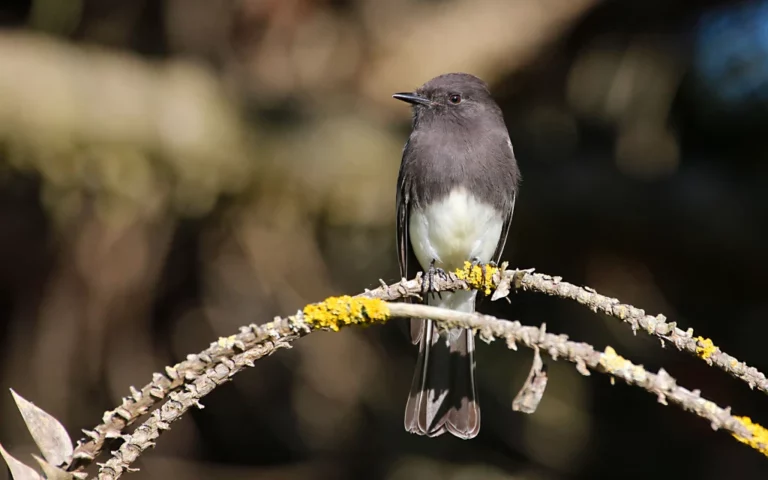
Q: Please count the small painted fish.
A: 0